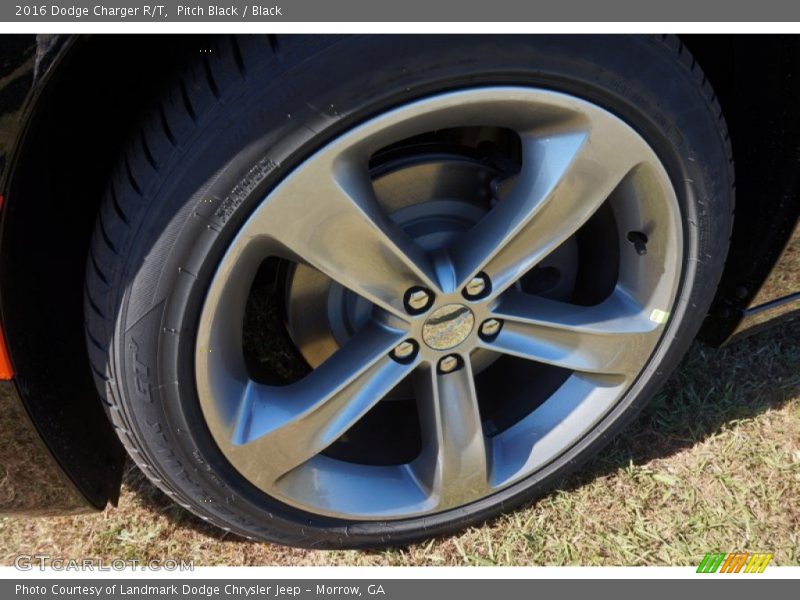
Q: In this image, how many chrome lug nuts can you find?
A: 5